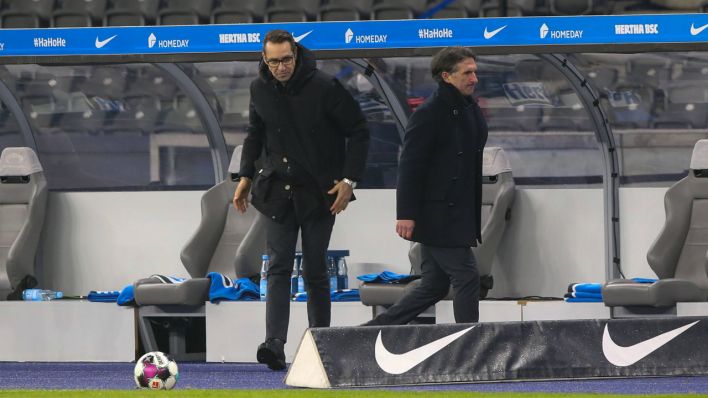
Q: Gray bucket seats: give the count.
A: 4